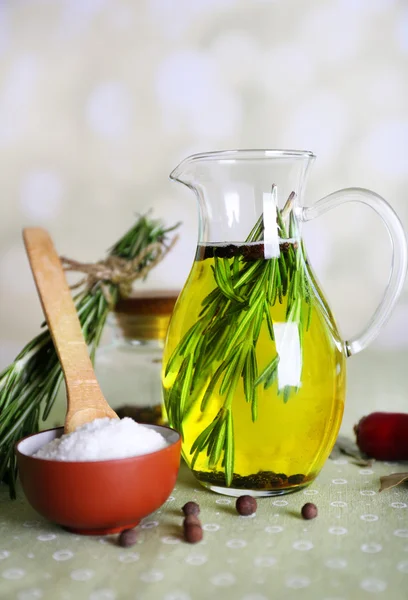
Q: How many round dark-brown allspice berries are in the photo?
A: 6